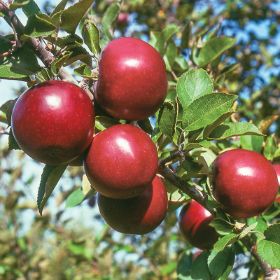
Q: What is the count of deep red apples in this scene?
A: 6